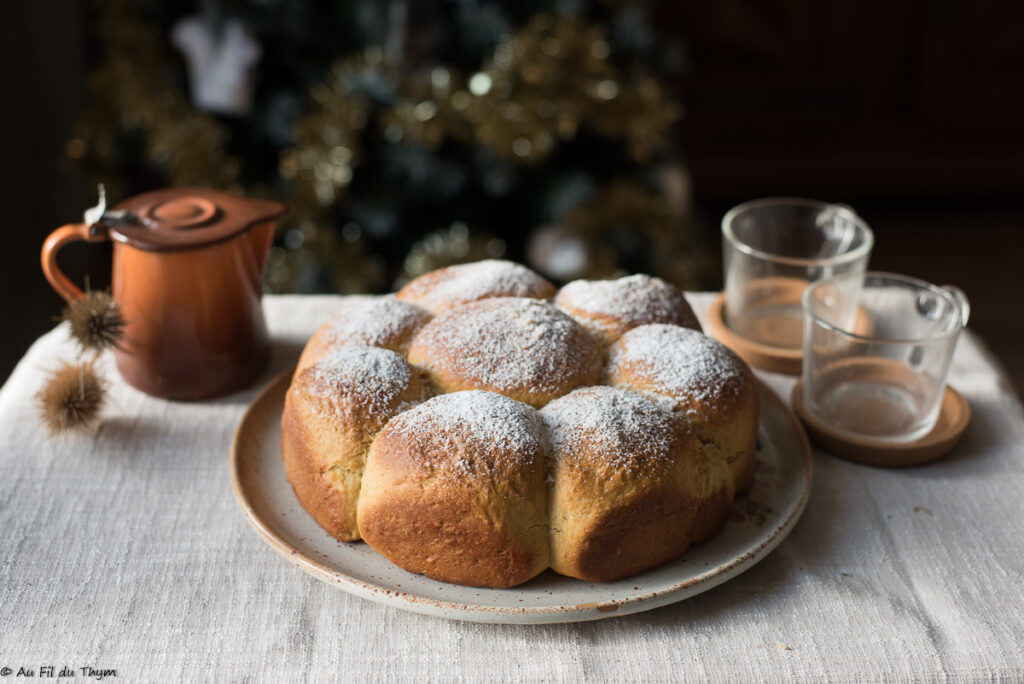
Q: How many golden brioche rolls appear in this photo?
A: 8